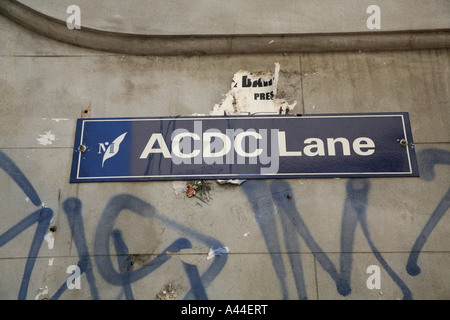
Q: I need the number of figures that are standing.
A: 0